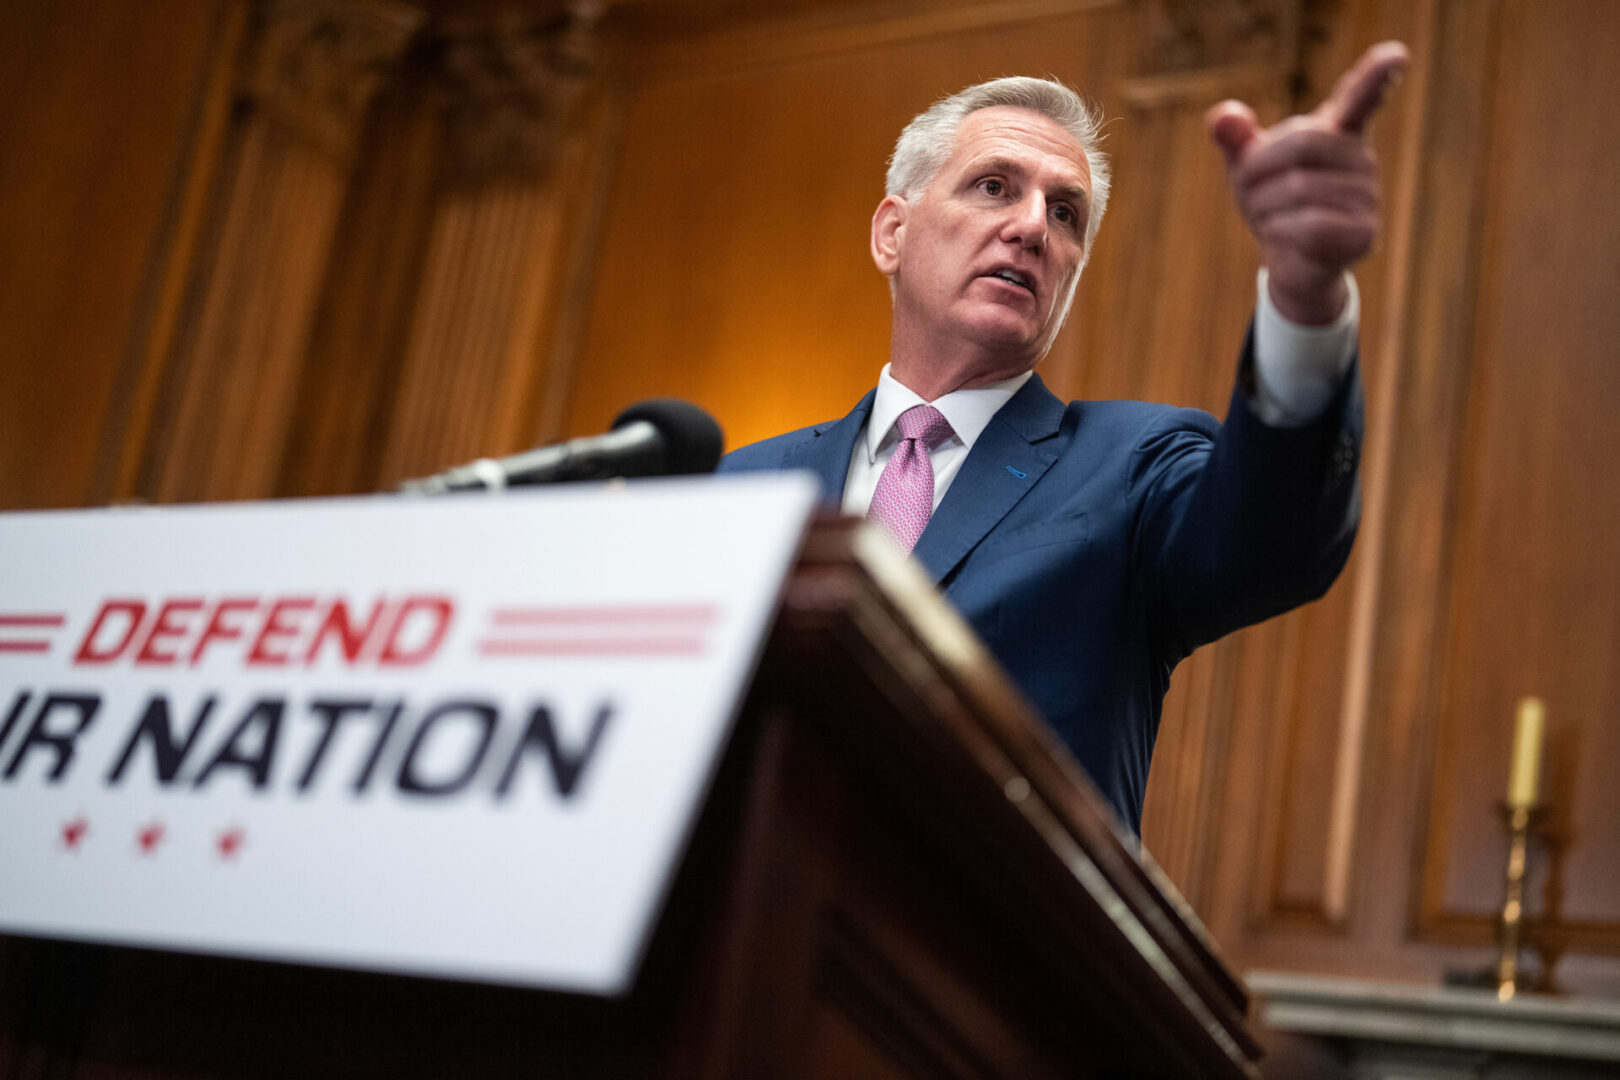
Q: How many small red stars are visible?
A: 3